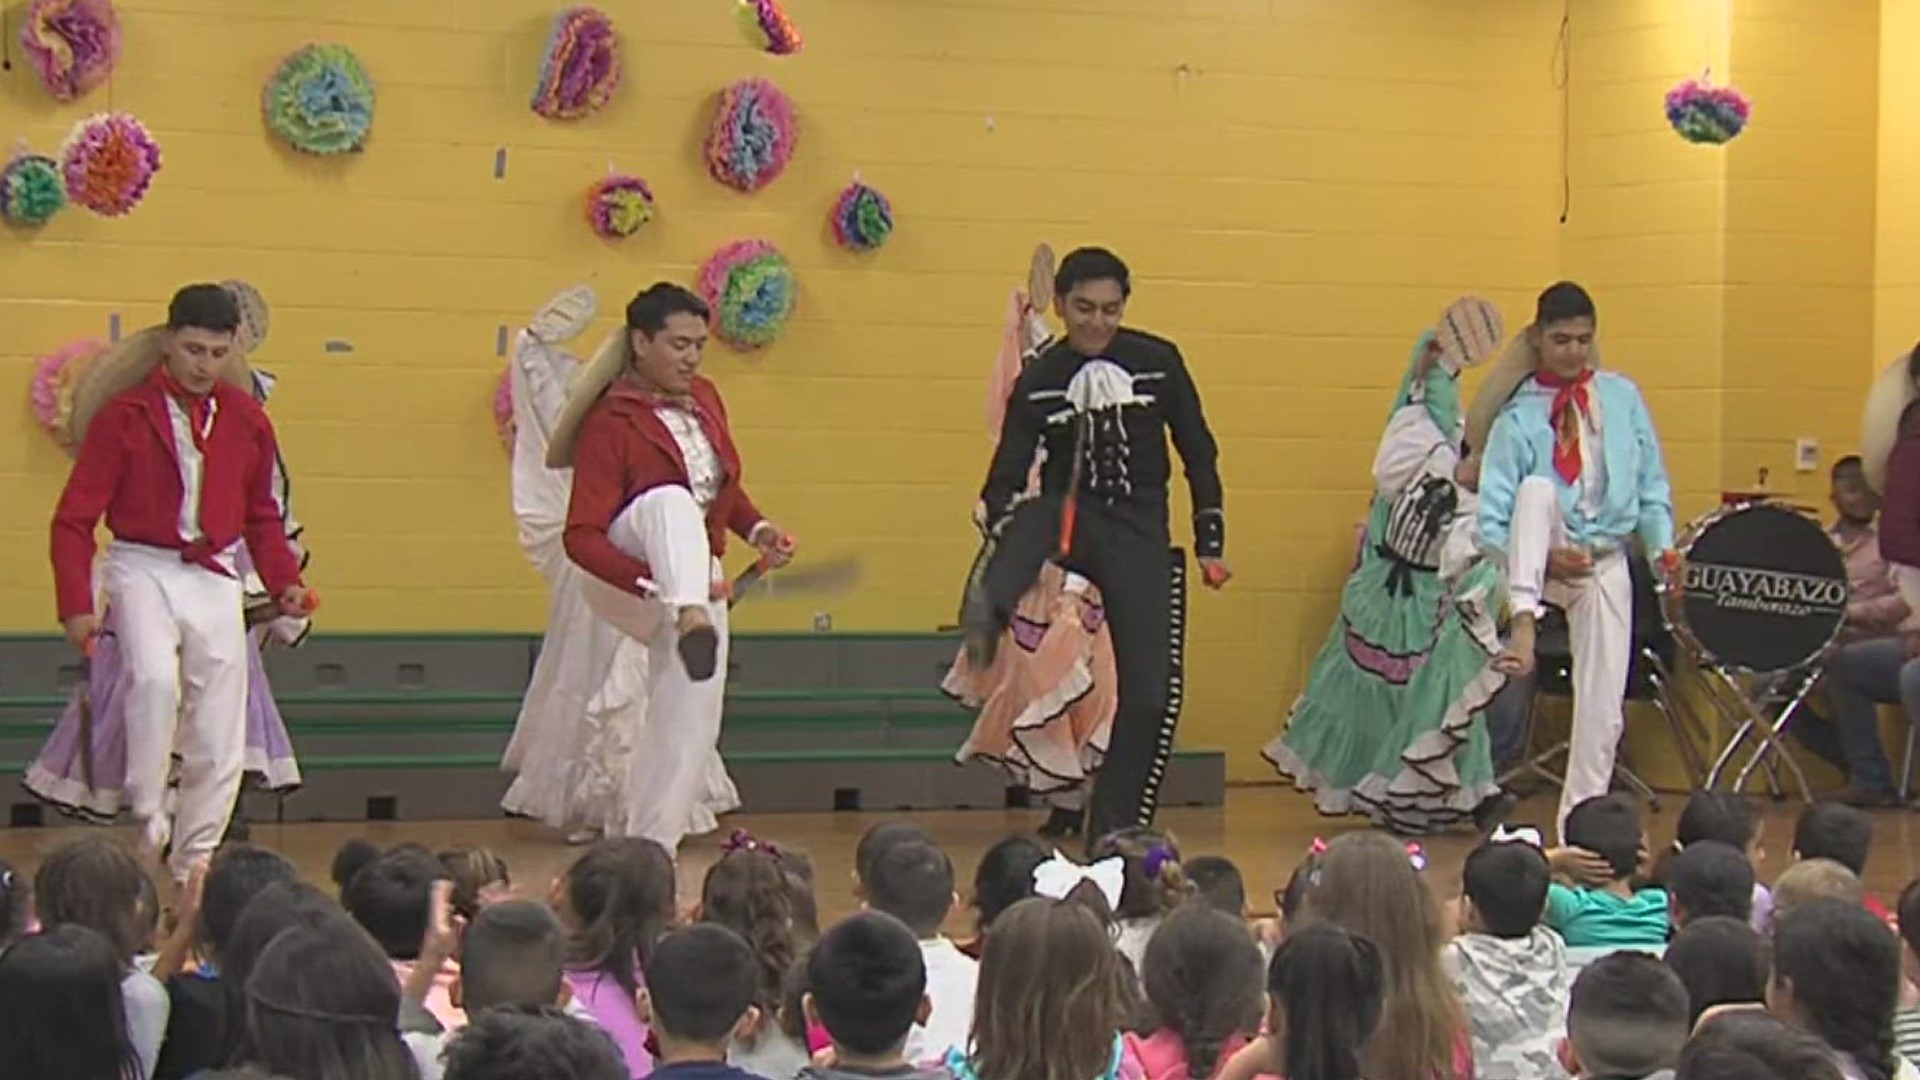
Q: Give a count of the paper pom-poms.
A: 13